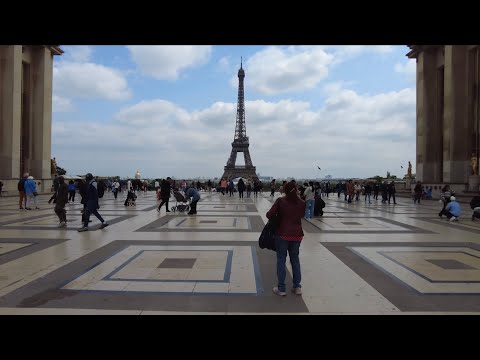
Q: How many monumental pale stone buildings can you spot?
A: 2